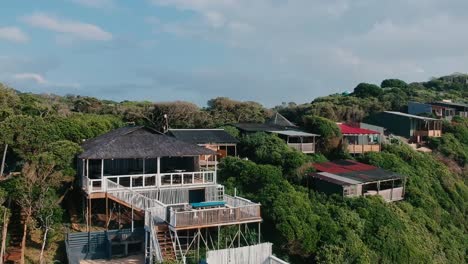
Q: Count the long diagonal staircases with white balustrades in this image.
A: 1